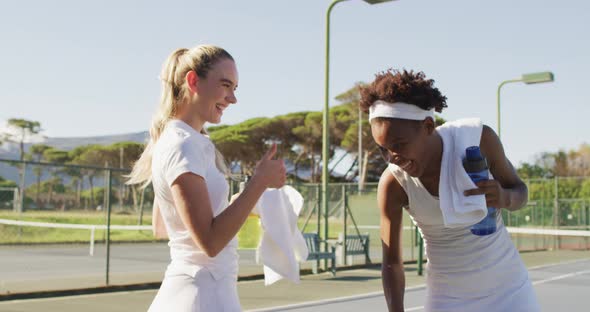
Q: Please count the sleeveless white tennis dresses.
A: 1